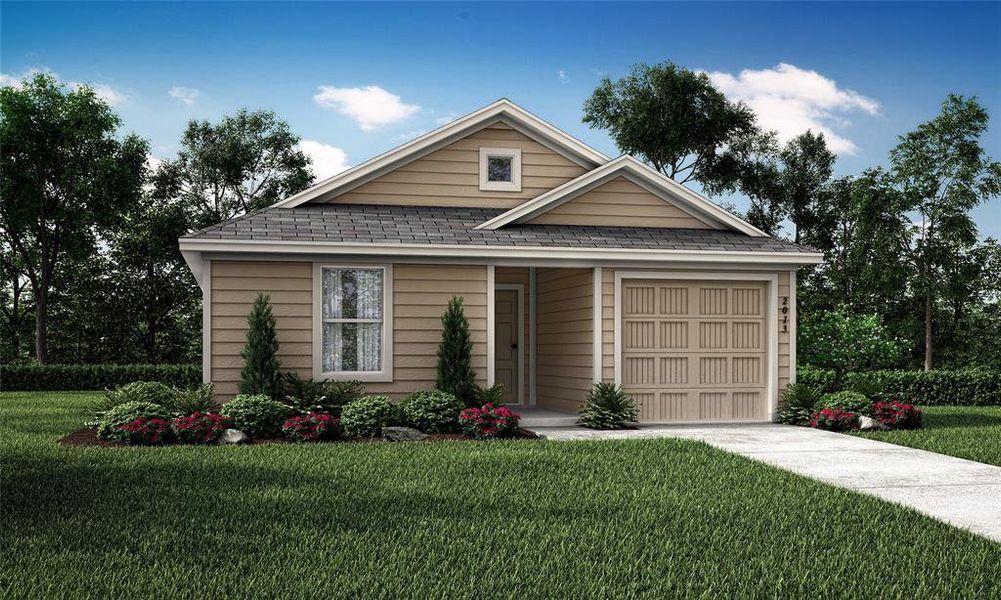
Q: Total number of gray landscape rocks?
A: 3